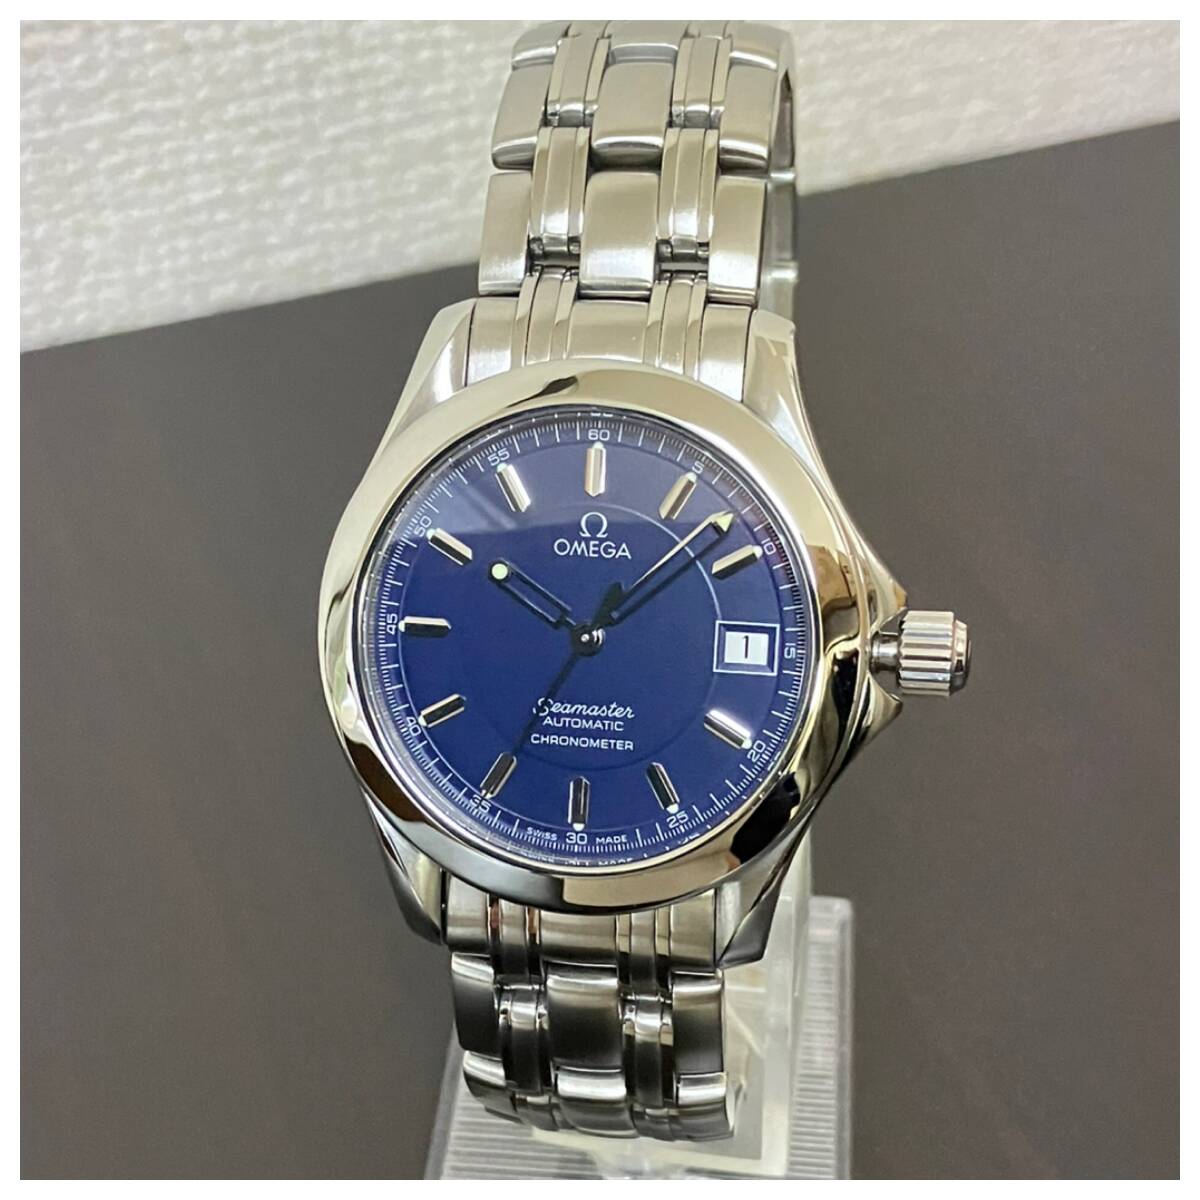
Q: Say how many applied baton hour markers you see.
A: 11